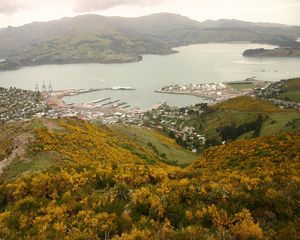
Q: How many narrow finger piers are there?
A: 4